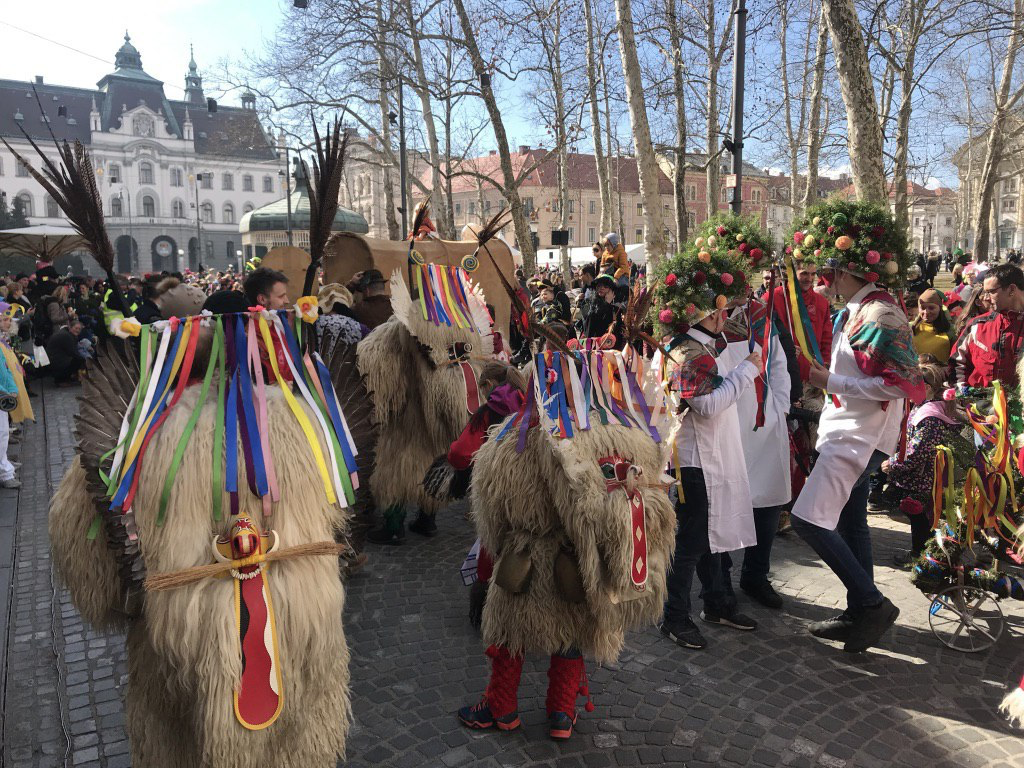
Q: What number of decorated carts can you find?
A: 1